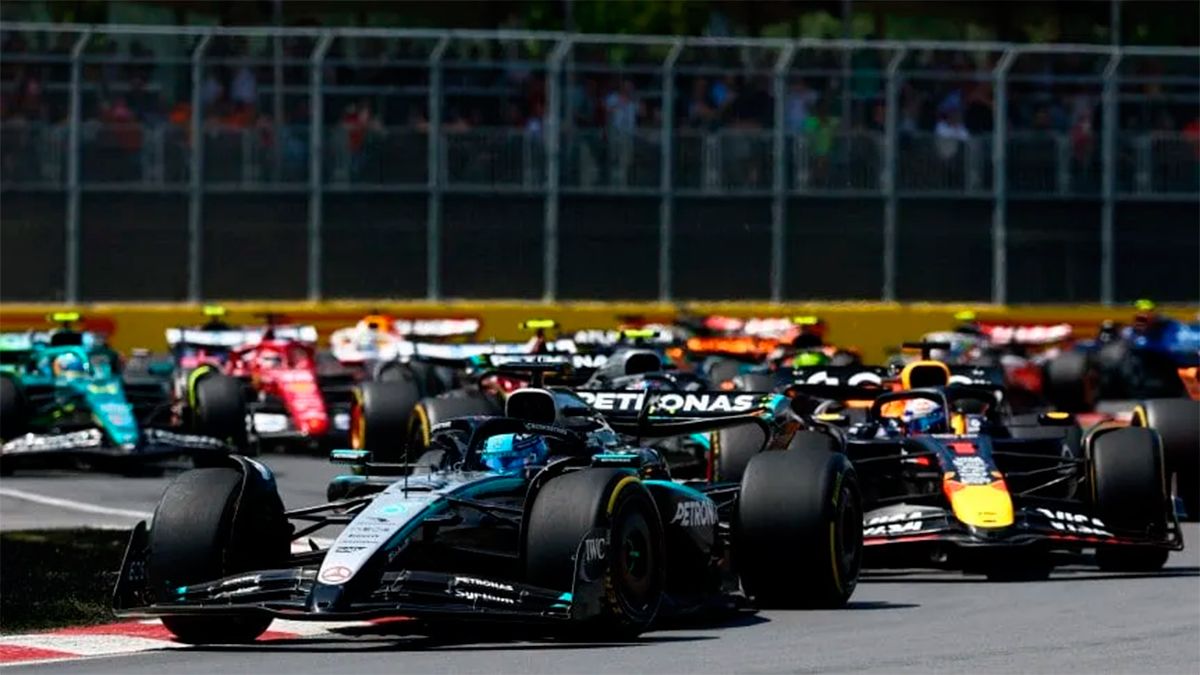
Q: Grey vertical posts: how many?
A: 10